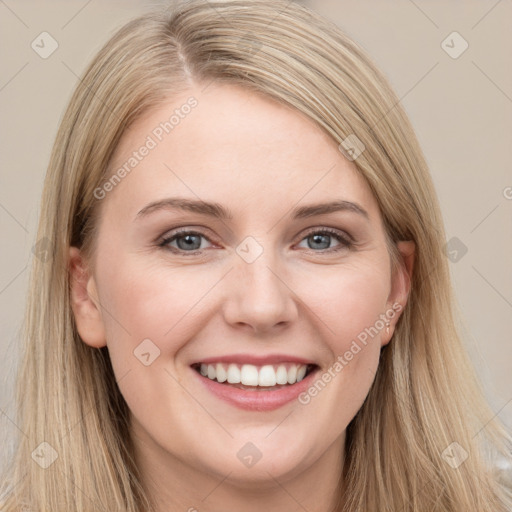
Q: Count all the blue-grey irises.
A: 2